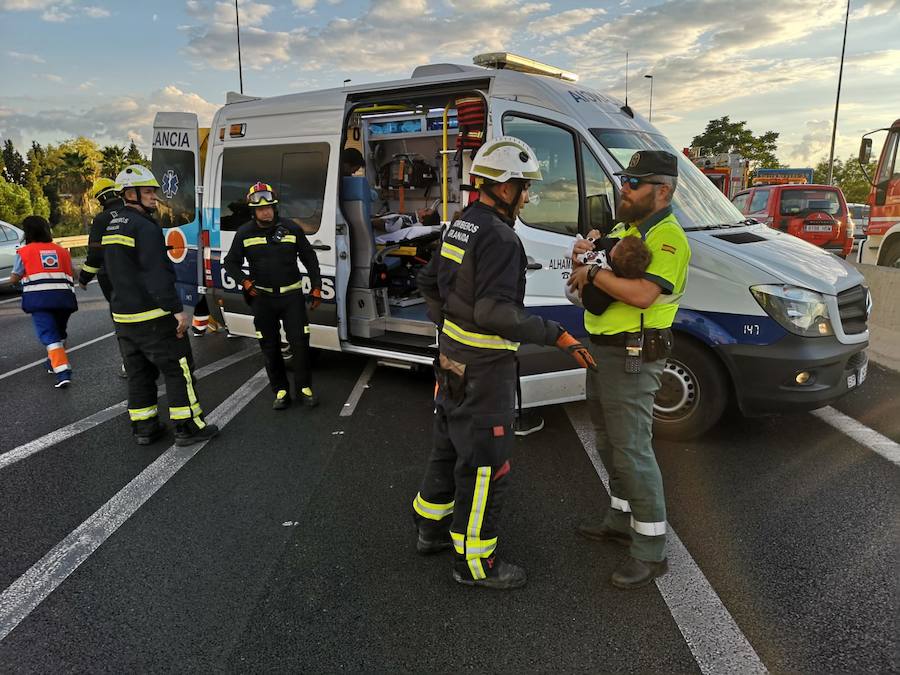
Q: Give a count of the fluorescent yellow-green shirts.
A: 1